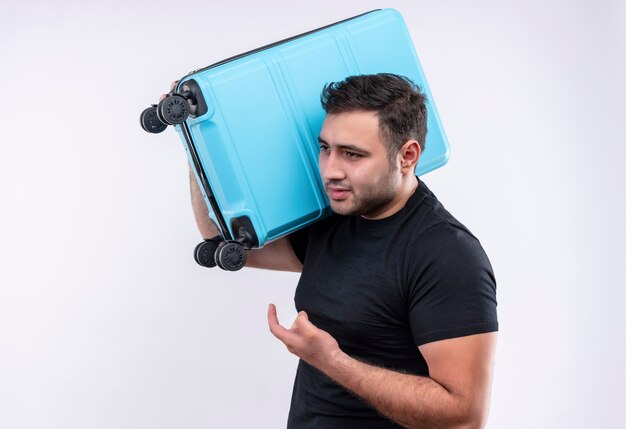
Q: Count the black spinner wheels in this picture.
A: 4